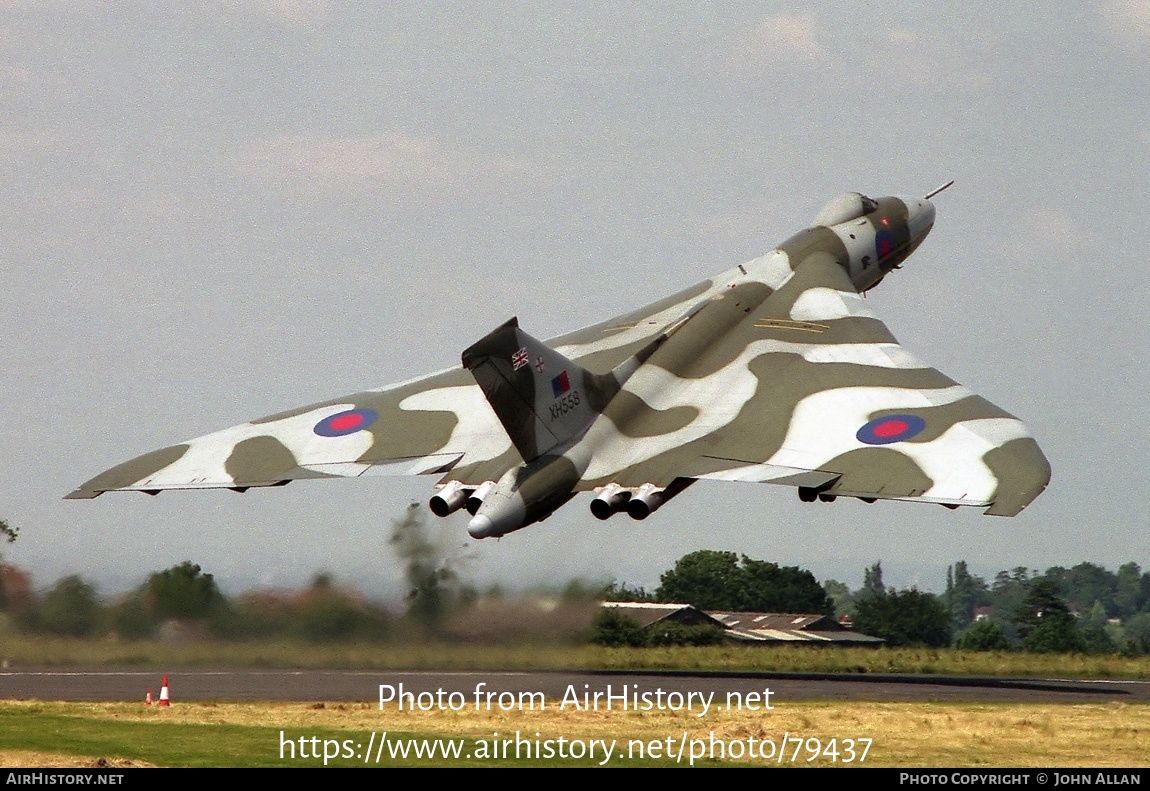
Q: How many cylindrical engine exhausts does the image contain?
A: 4